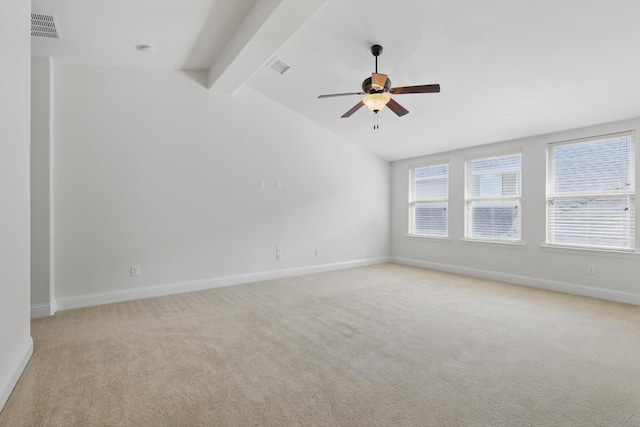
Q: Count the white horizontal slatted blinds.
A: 3